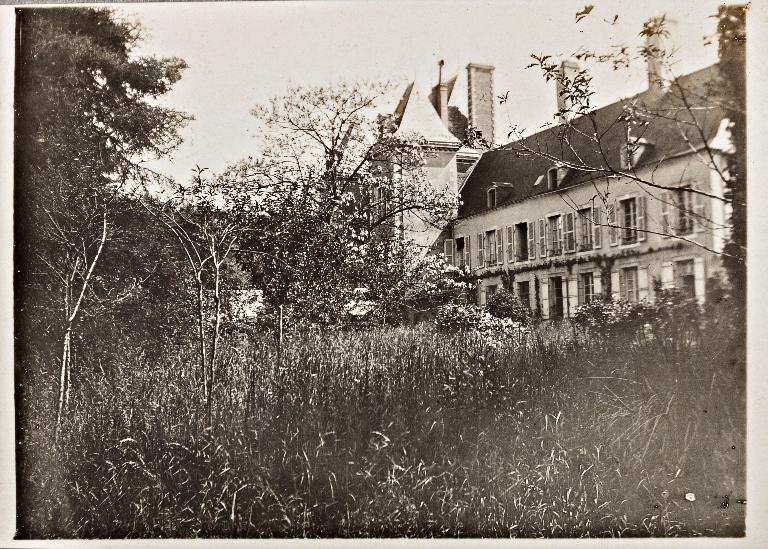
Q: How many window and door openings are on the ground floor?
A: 6